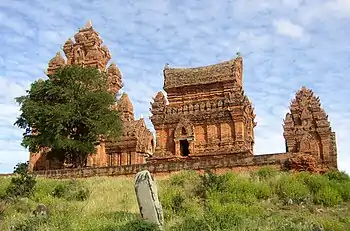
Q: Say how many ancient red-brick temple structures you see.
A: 3